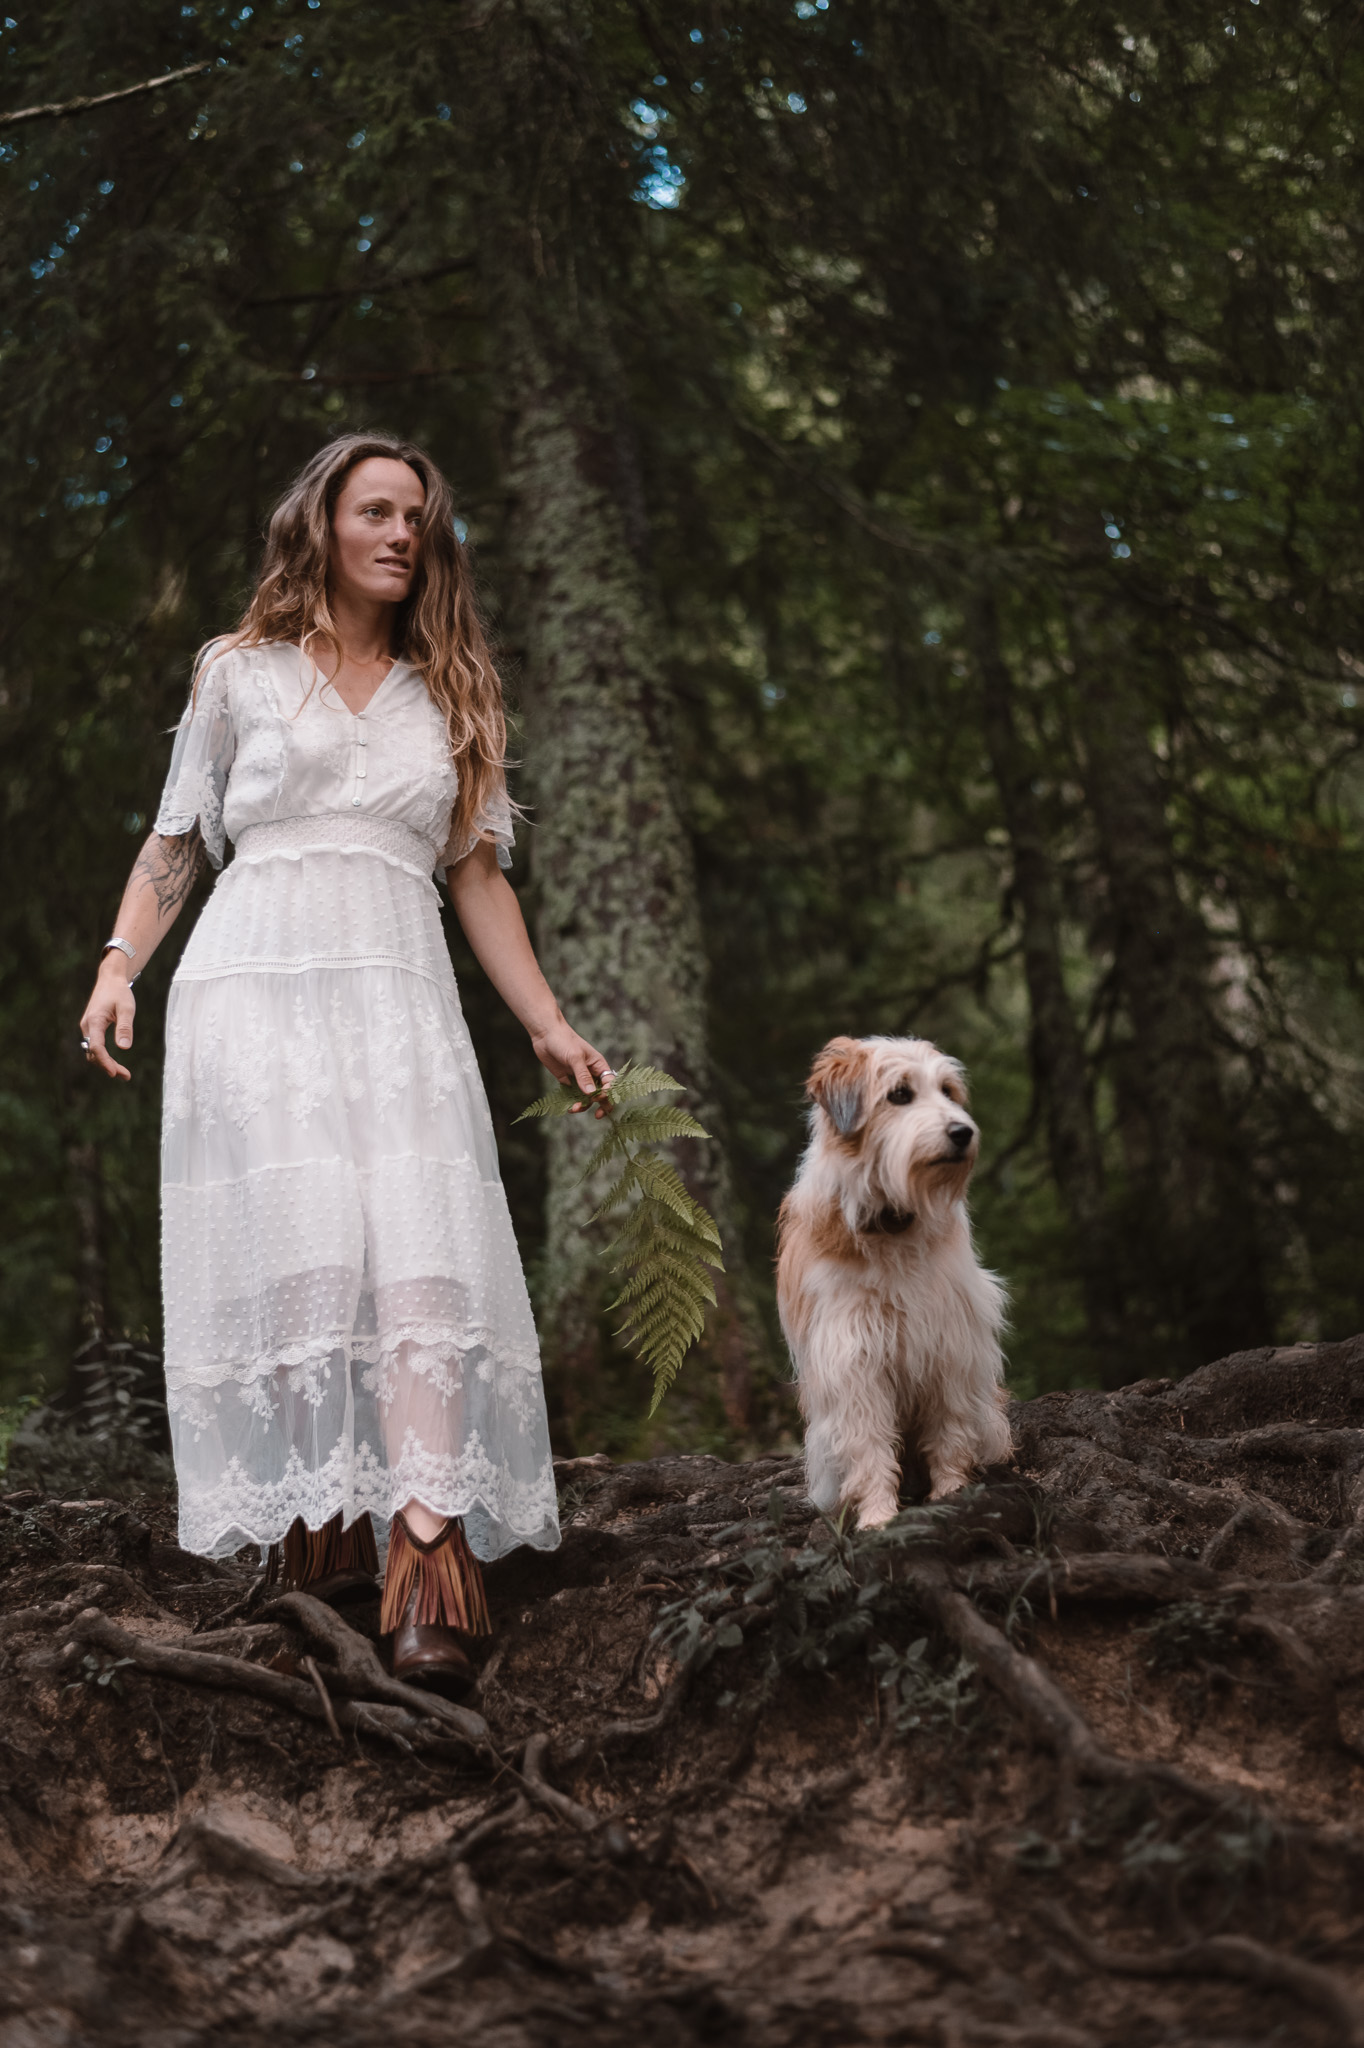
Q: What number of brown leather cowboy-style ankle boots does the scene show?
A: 2